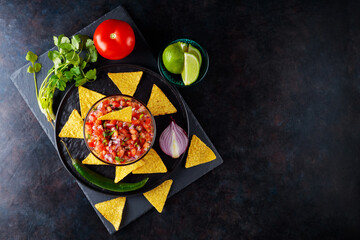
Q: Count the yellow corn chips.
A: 11